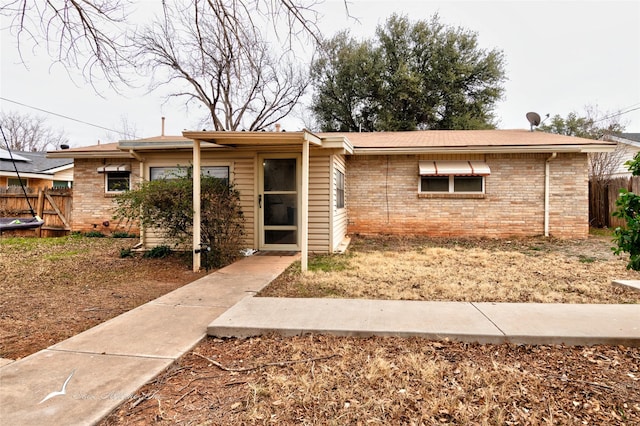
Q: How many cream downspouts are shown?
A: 2